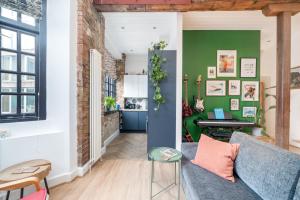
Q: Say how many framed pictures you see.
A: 8